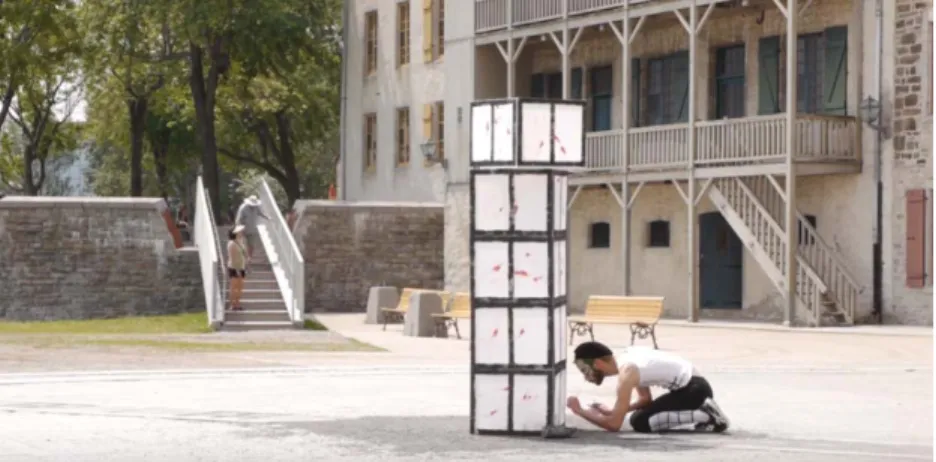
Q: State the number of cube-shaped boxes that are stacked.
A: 5